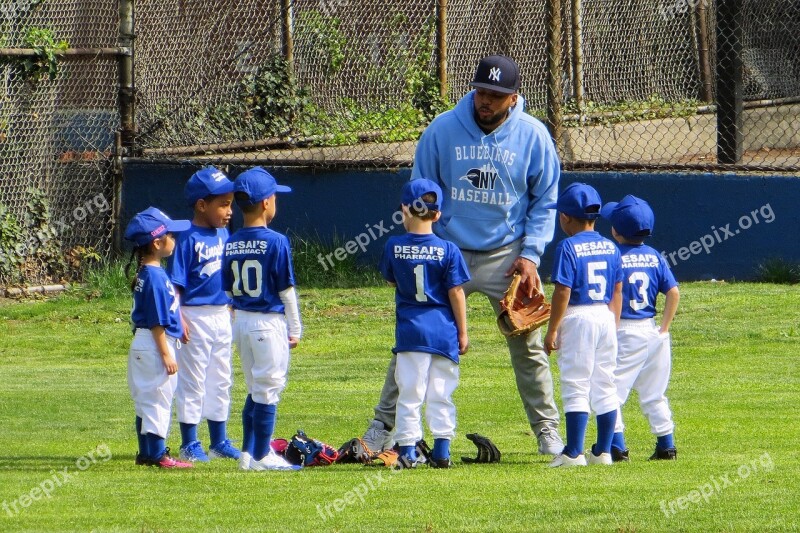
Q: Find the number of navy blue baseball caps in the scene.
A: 1